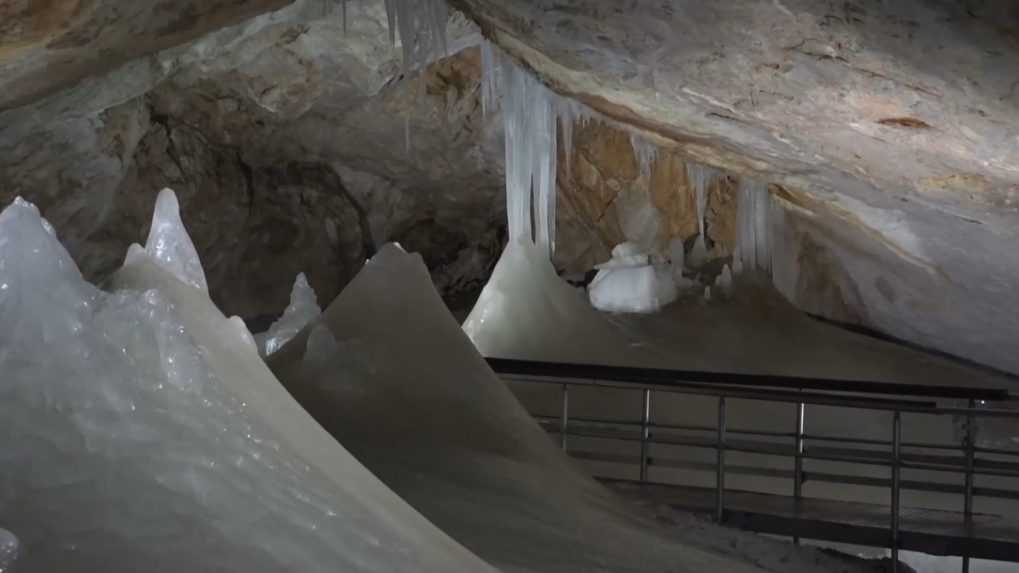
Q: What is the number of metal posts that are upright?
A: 6